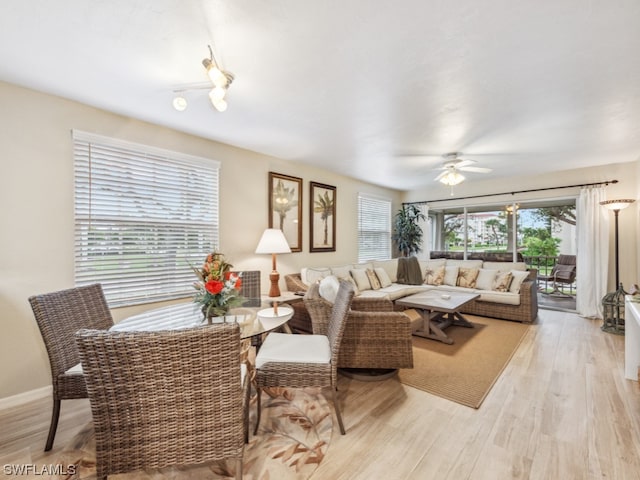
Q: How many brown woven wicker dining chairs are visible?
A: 4